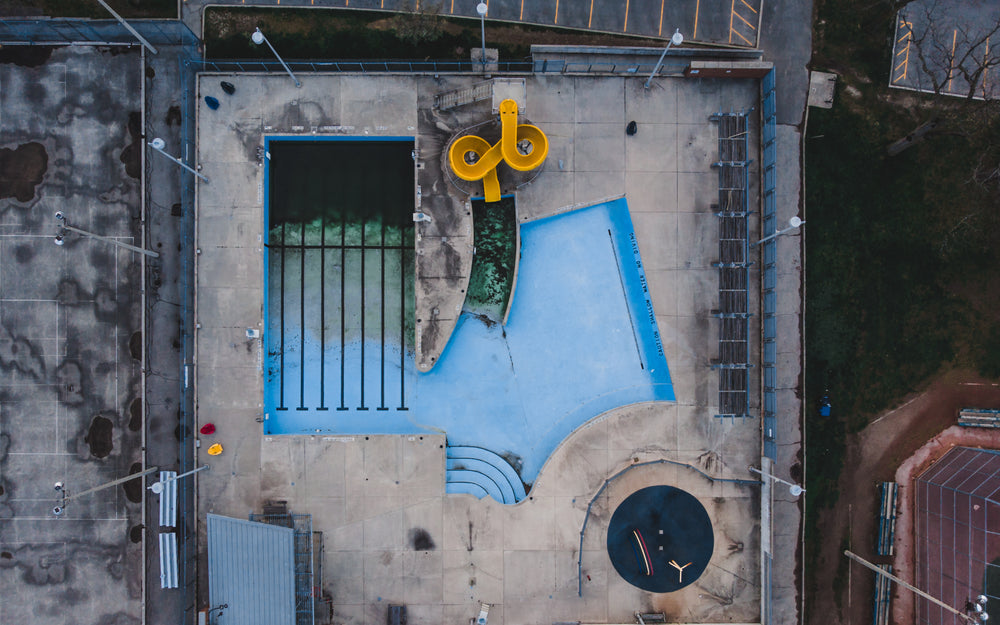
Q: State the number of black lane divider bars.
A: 7